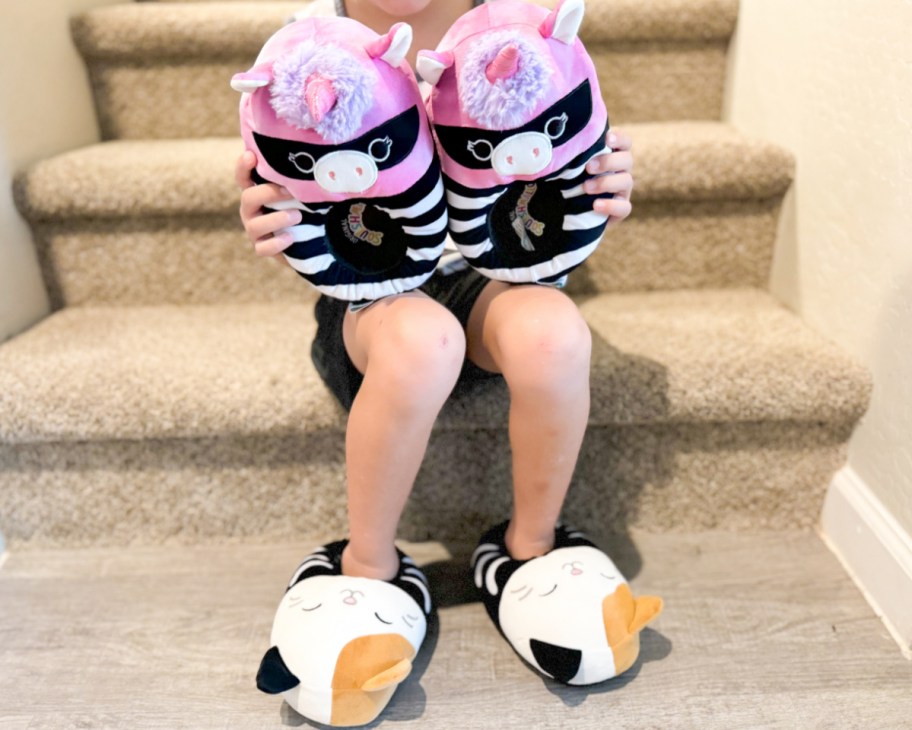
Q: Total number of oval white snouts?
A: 2